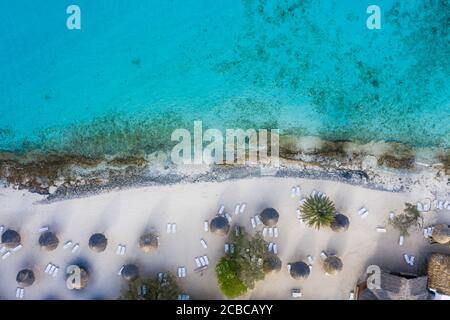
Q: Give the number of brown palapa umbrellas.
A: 14